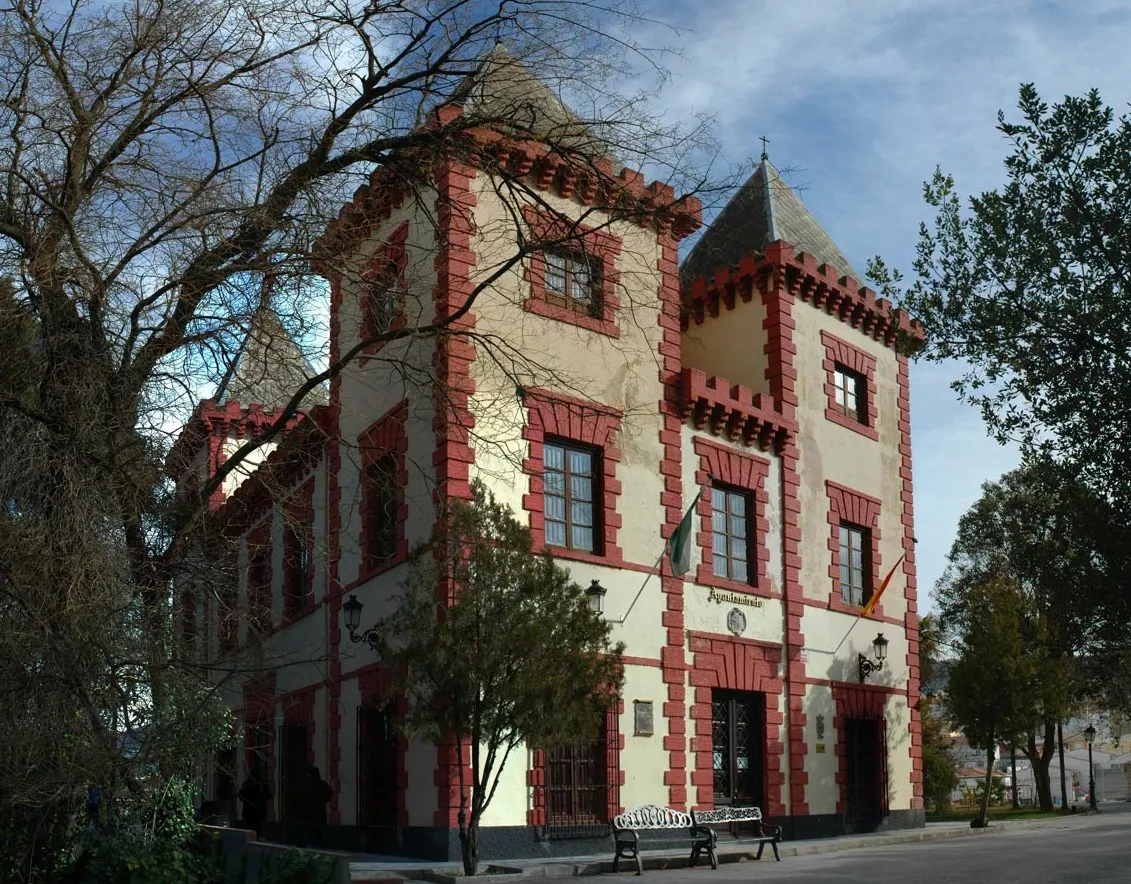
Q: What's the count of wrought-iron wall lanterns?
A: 3